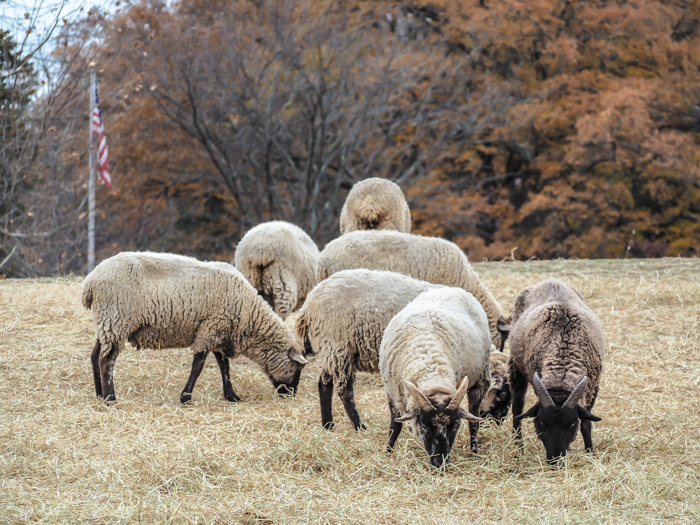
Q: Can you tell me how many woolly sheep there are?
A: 7